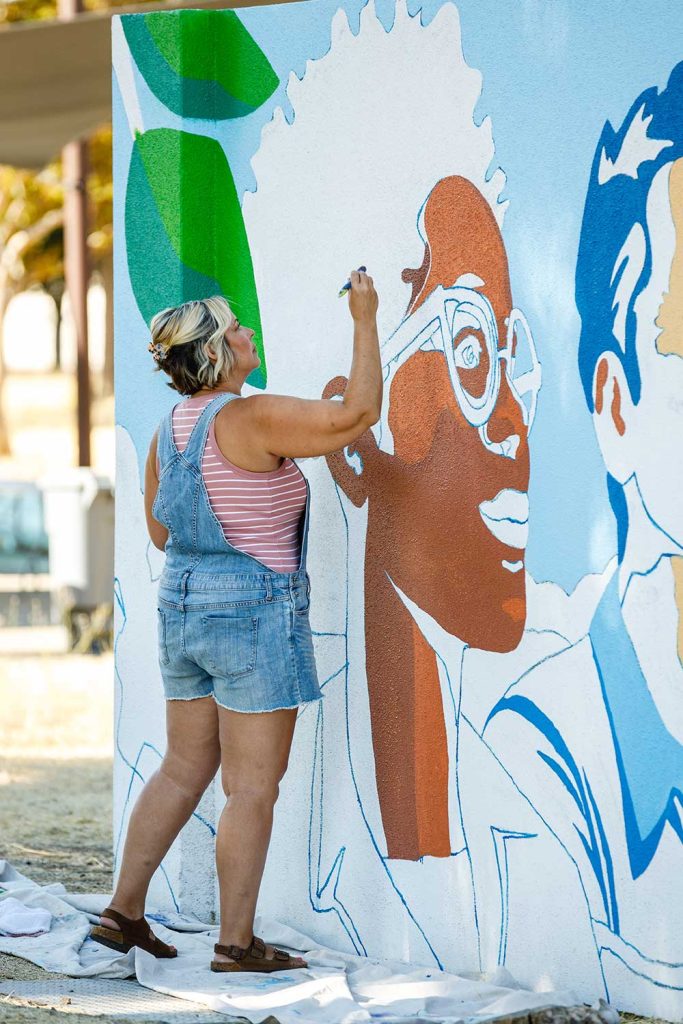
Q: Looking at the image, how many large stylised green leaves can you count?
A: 2